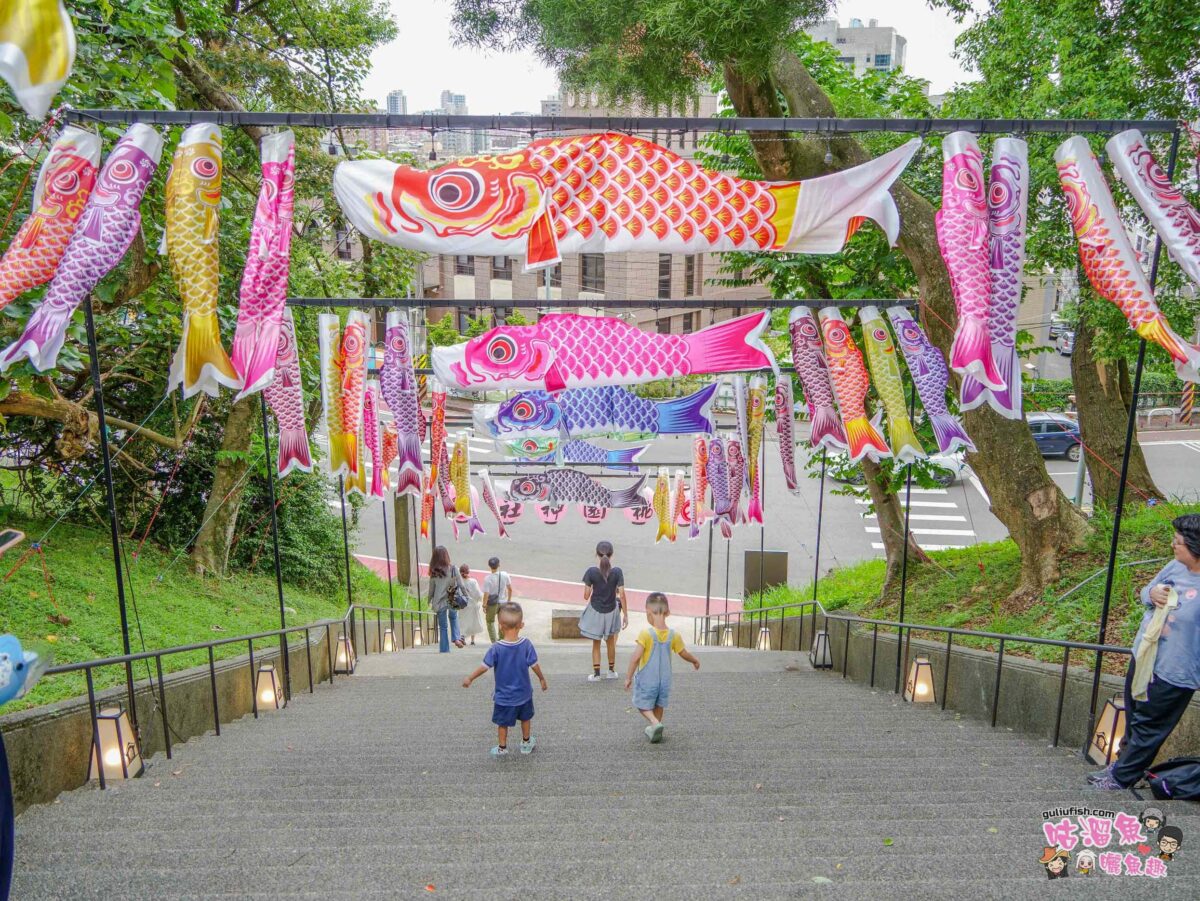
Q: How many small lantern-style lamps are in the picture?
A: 11